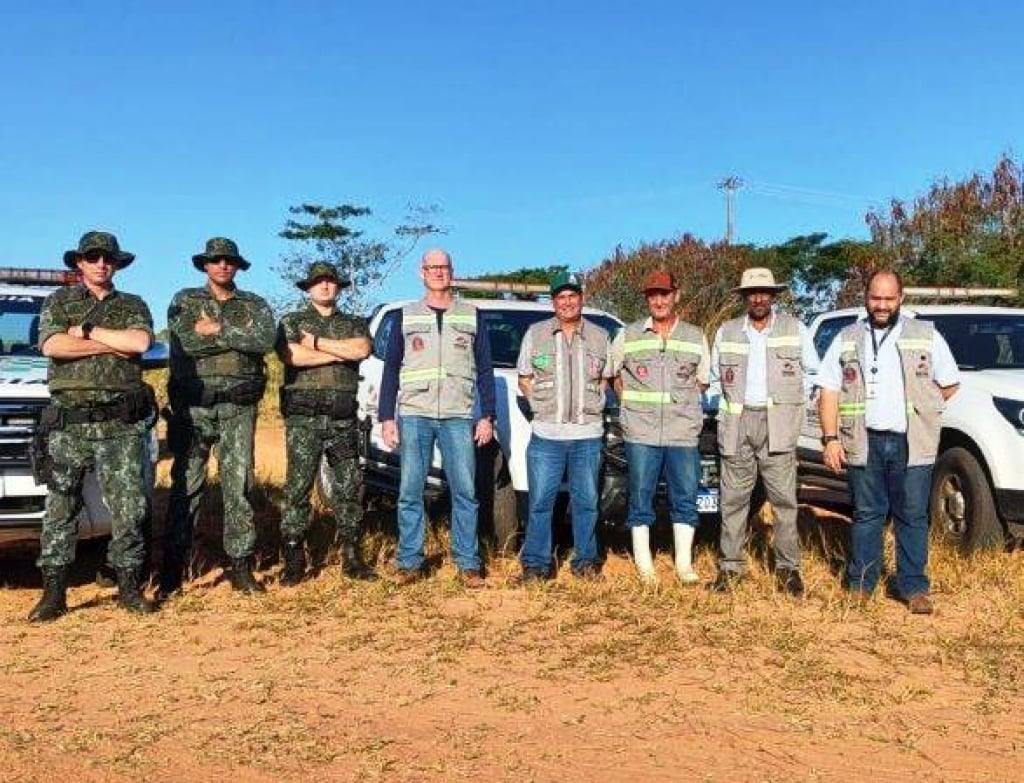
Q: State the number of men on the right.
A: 5